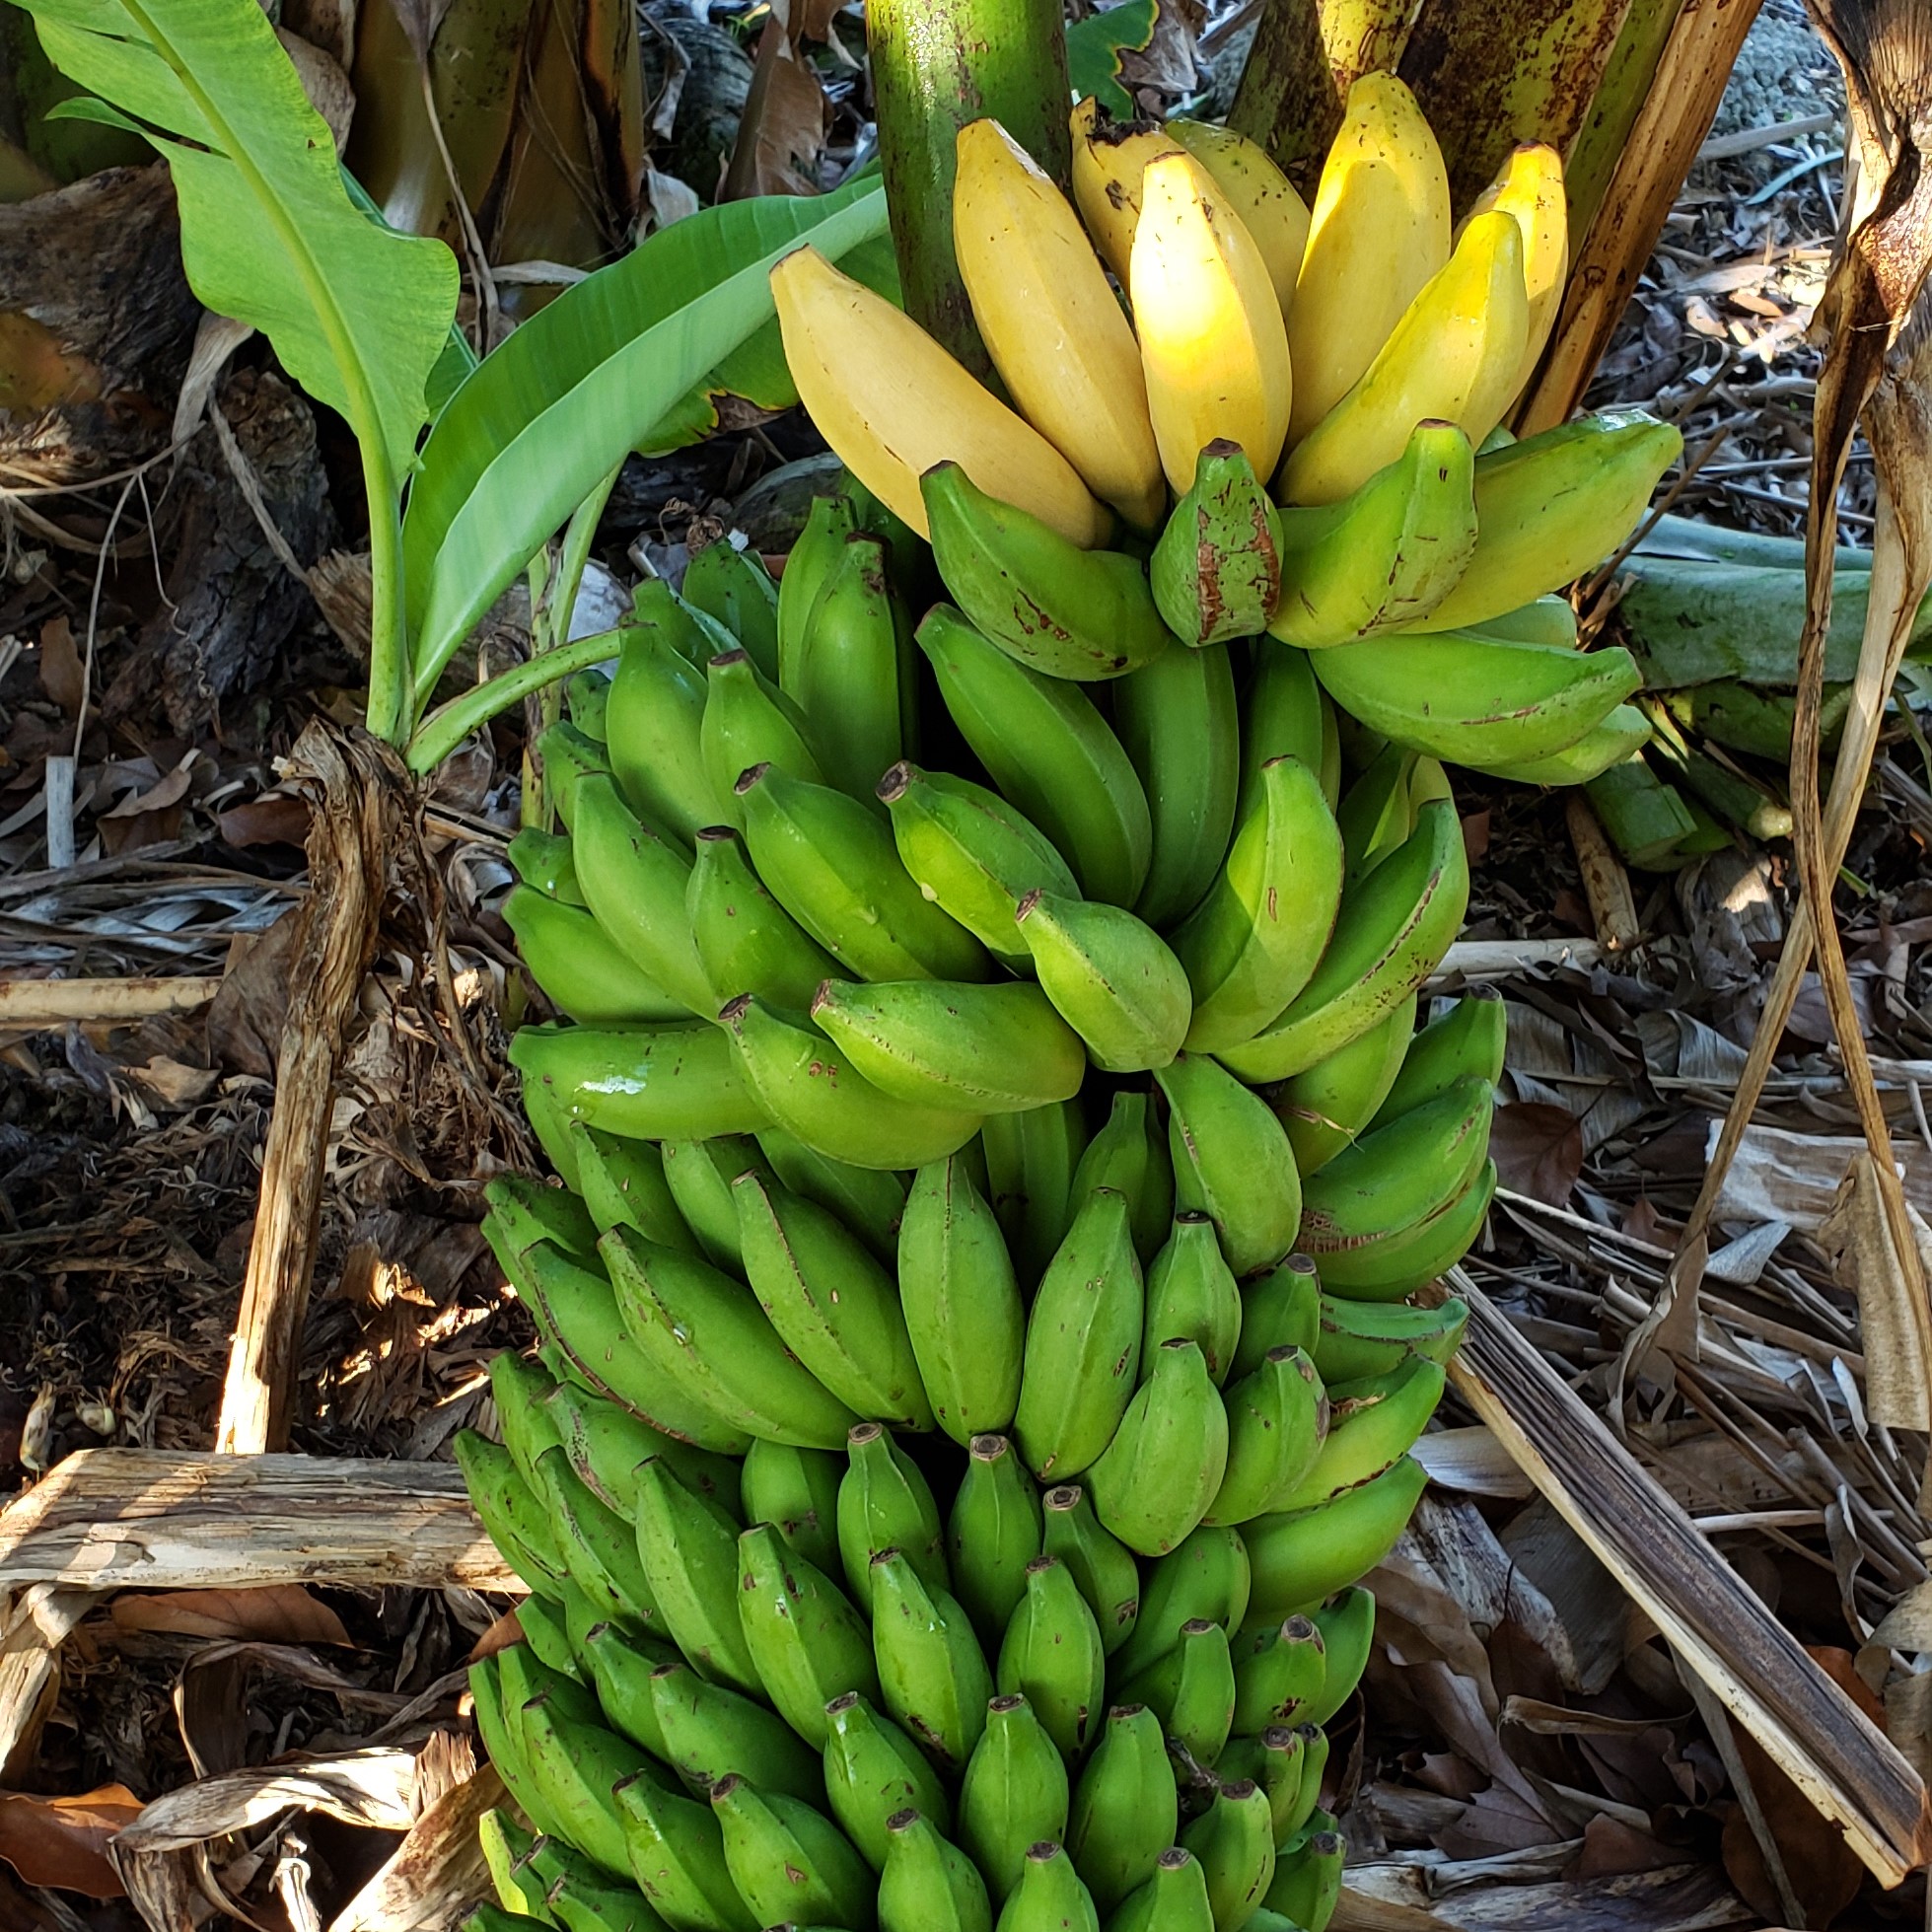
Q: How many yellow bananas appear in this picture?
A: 8